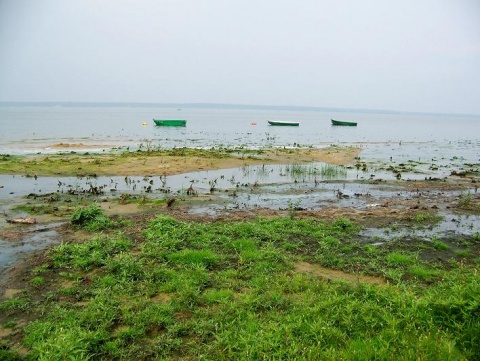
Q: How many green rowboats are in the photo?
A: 3